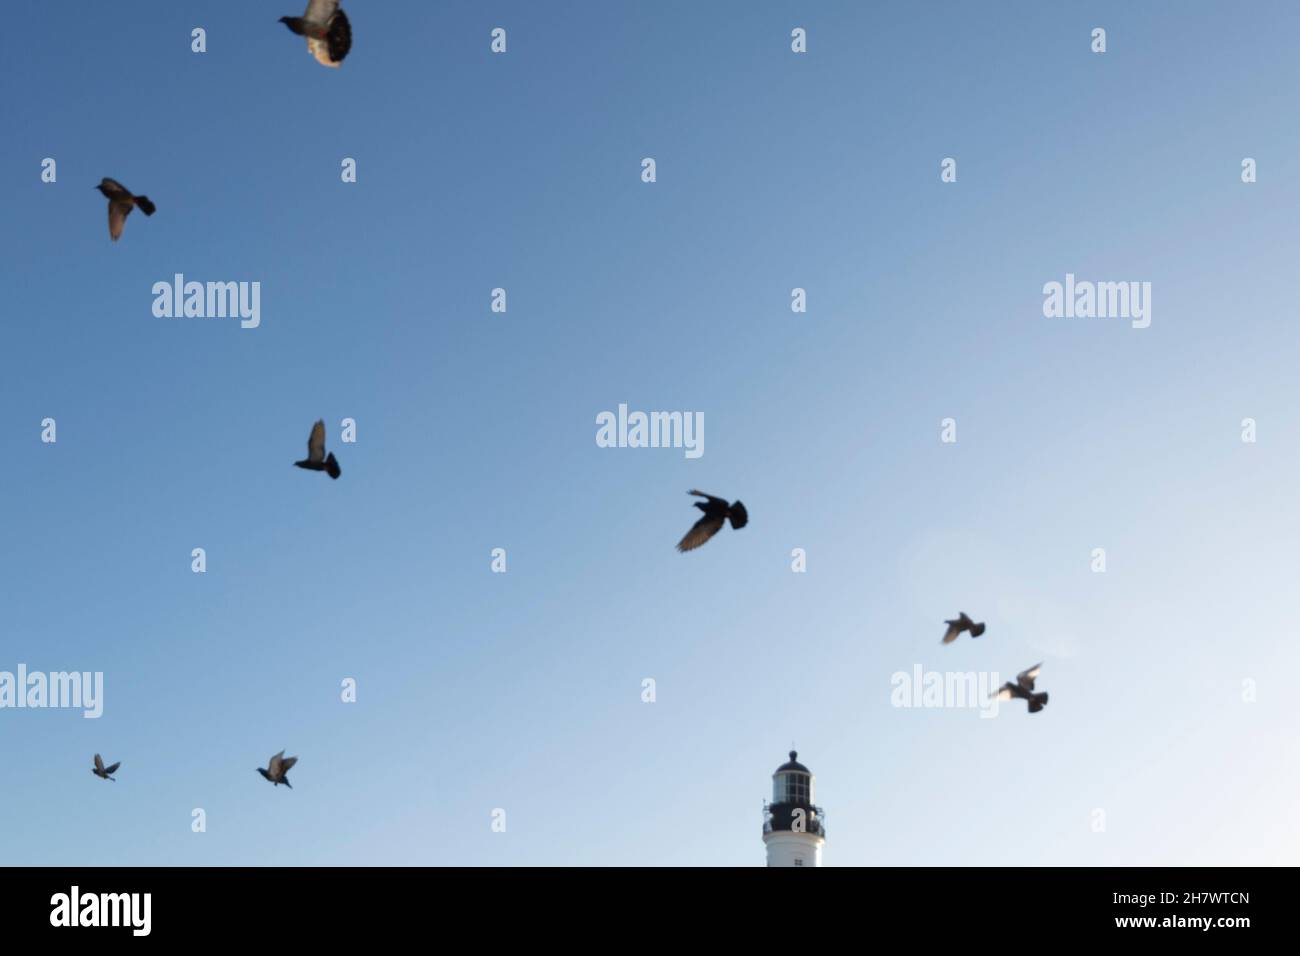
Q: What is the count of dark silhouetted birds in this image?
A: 8